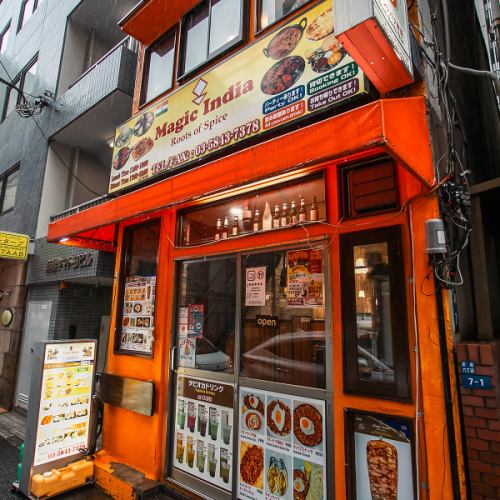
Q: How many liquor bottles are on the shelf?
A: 11